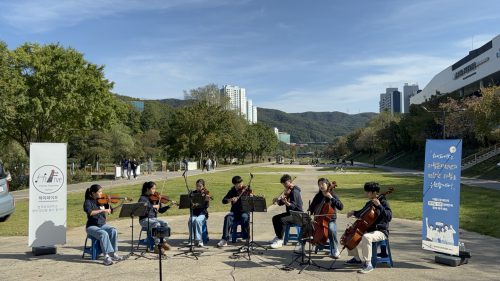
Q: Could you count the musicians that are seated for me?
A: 7